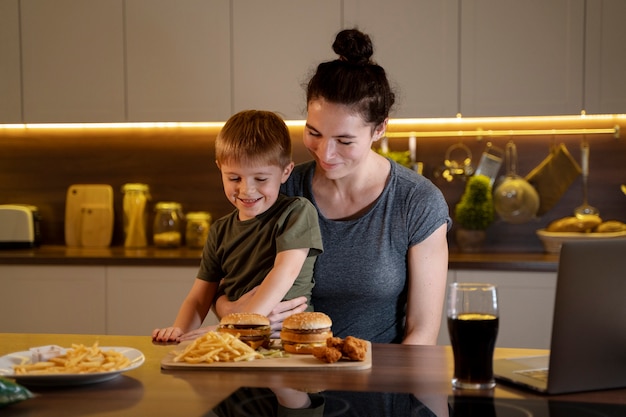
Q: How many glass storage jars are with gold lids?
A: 3